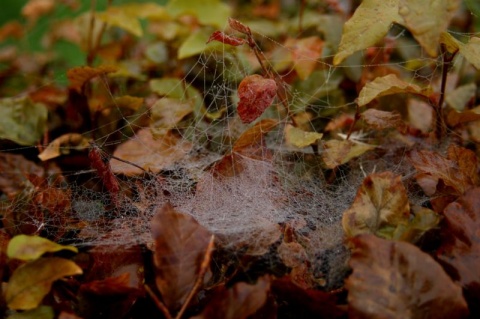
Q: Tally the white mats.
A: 0